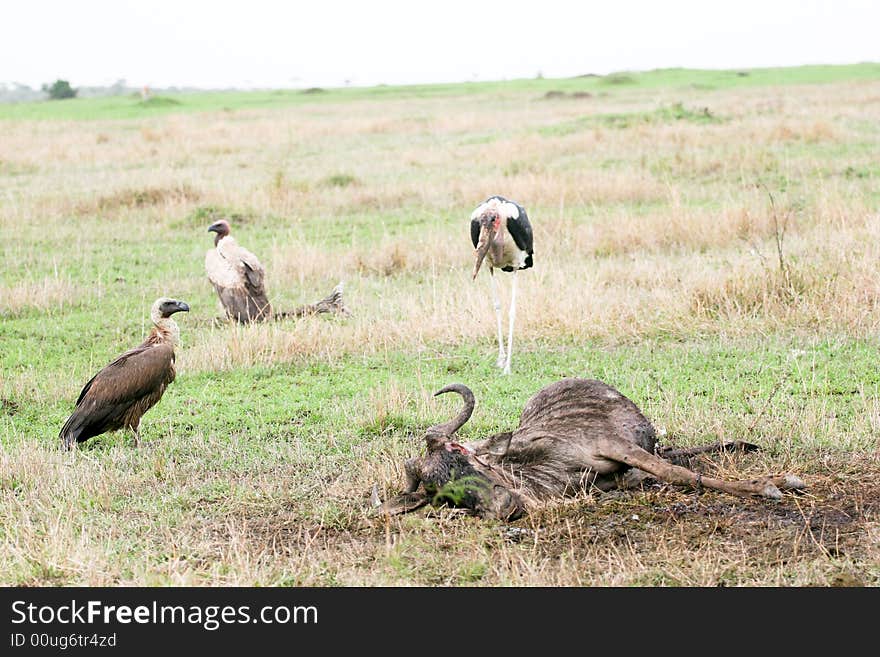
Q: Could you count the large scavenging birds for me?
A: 3